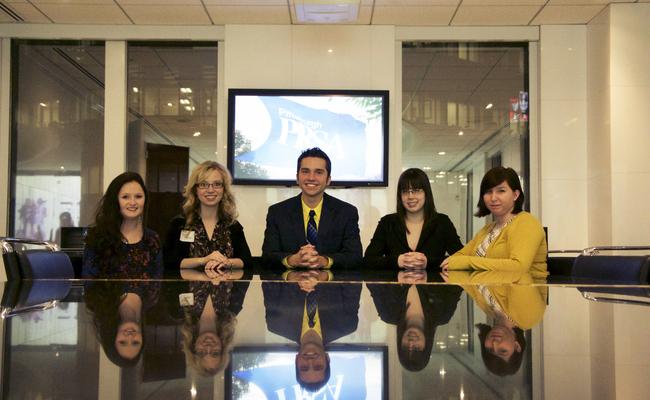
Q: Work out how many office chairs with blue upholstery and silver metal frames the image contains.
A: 2